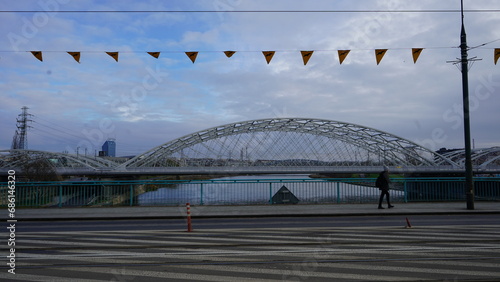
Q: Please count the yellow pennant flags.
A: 12